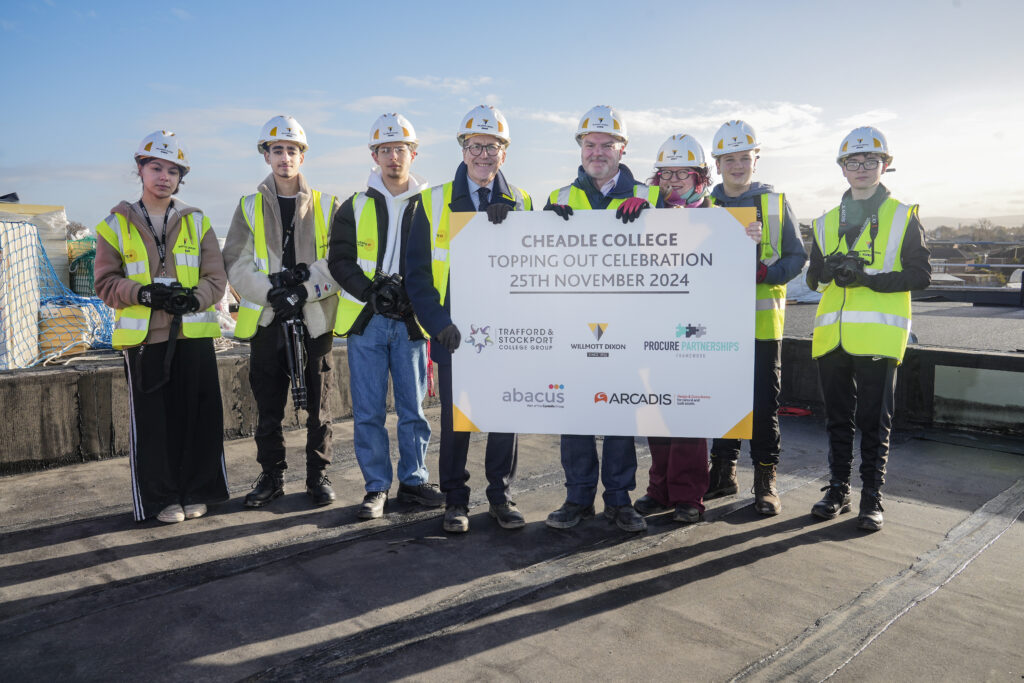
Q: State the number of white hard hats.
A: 8